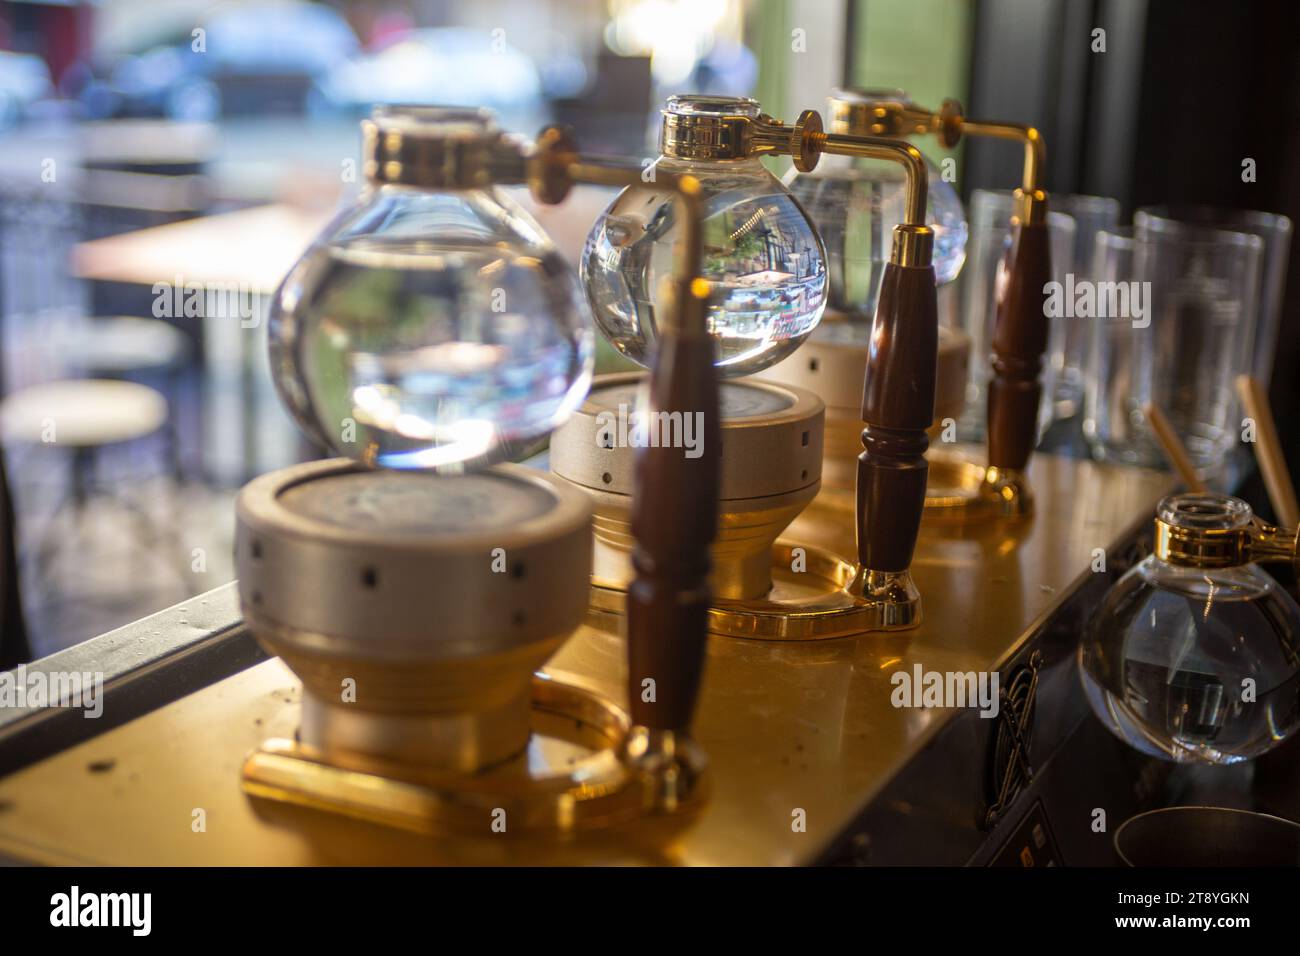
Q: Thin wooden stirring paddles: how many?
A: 2